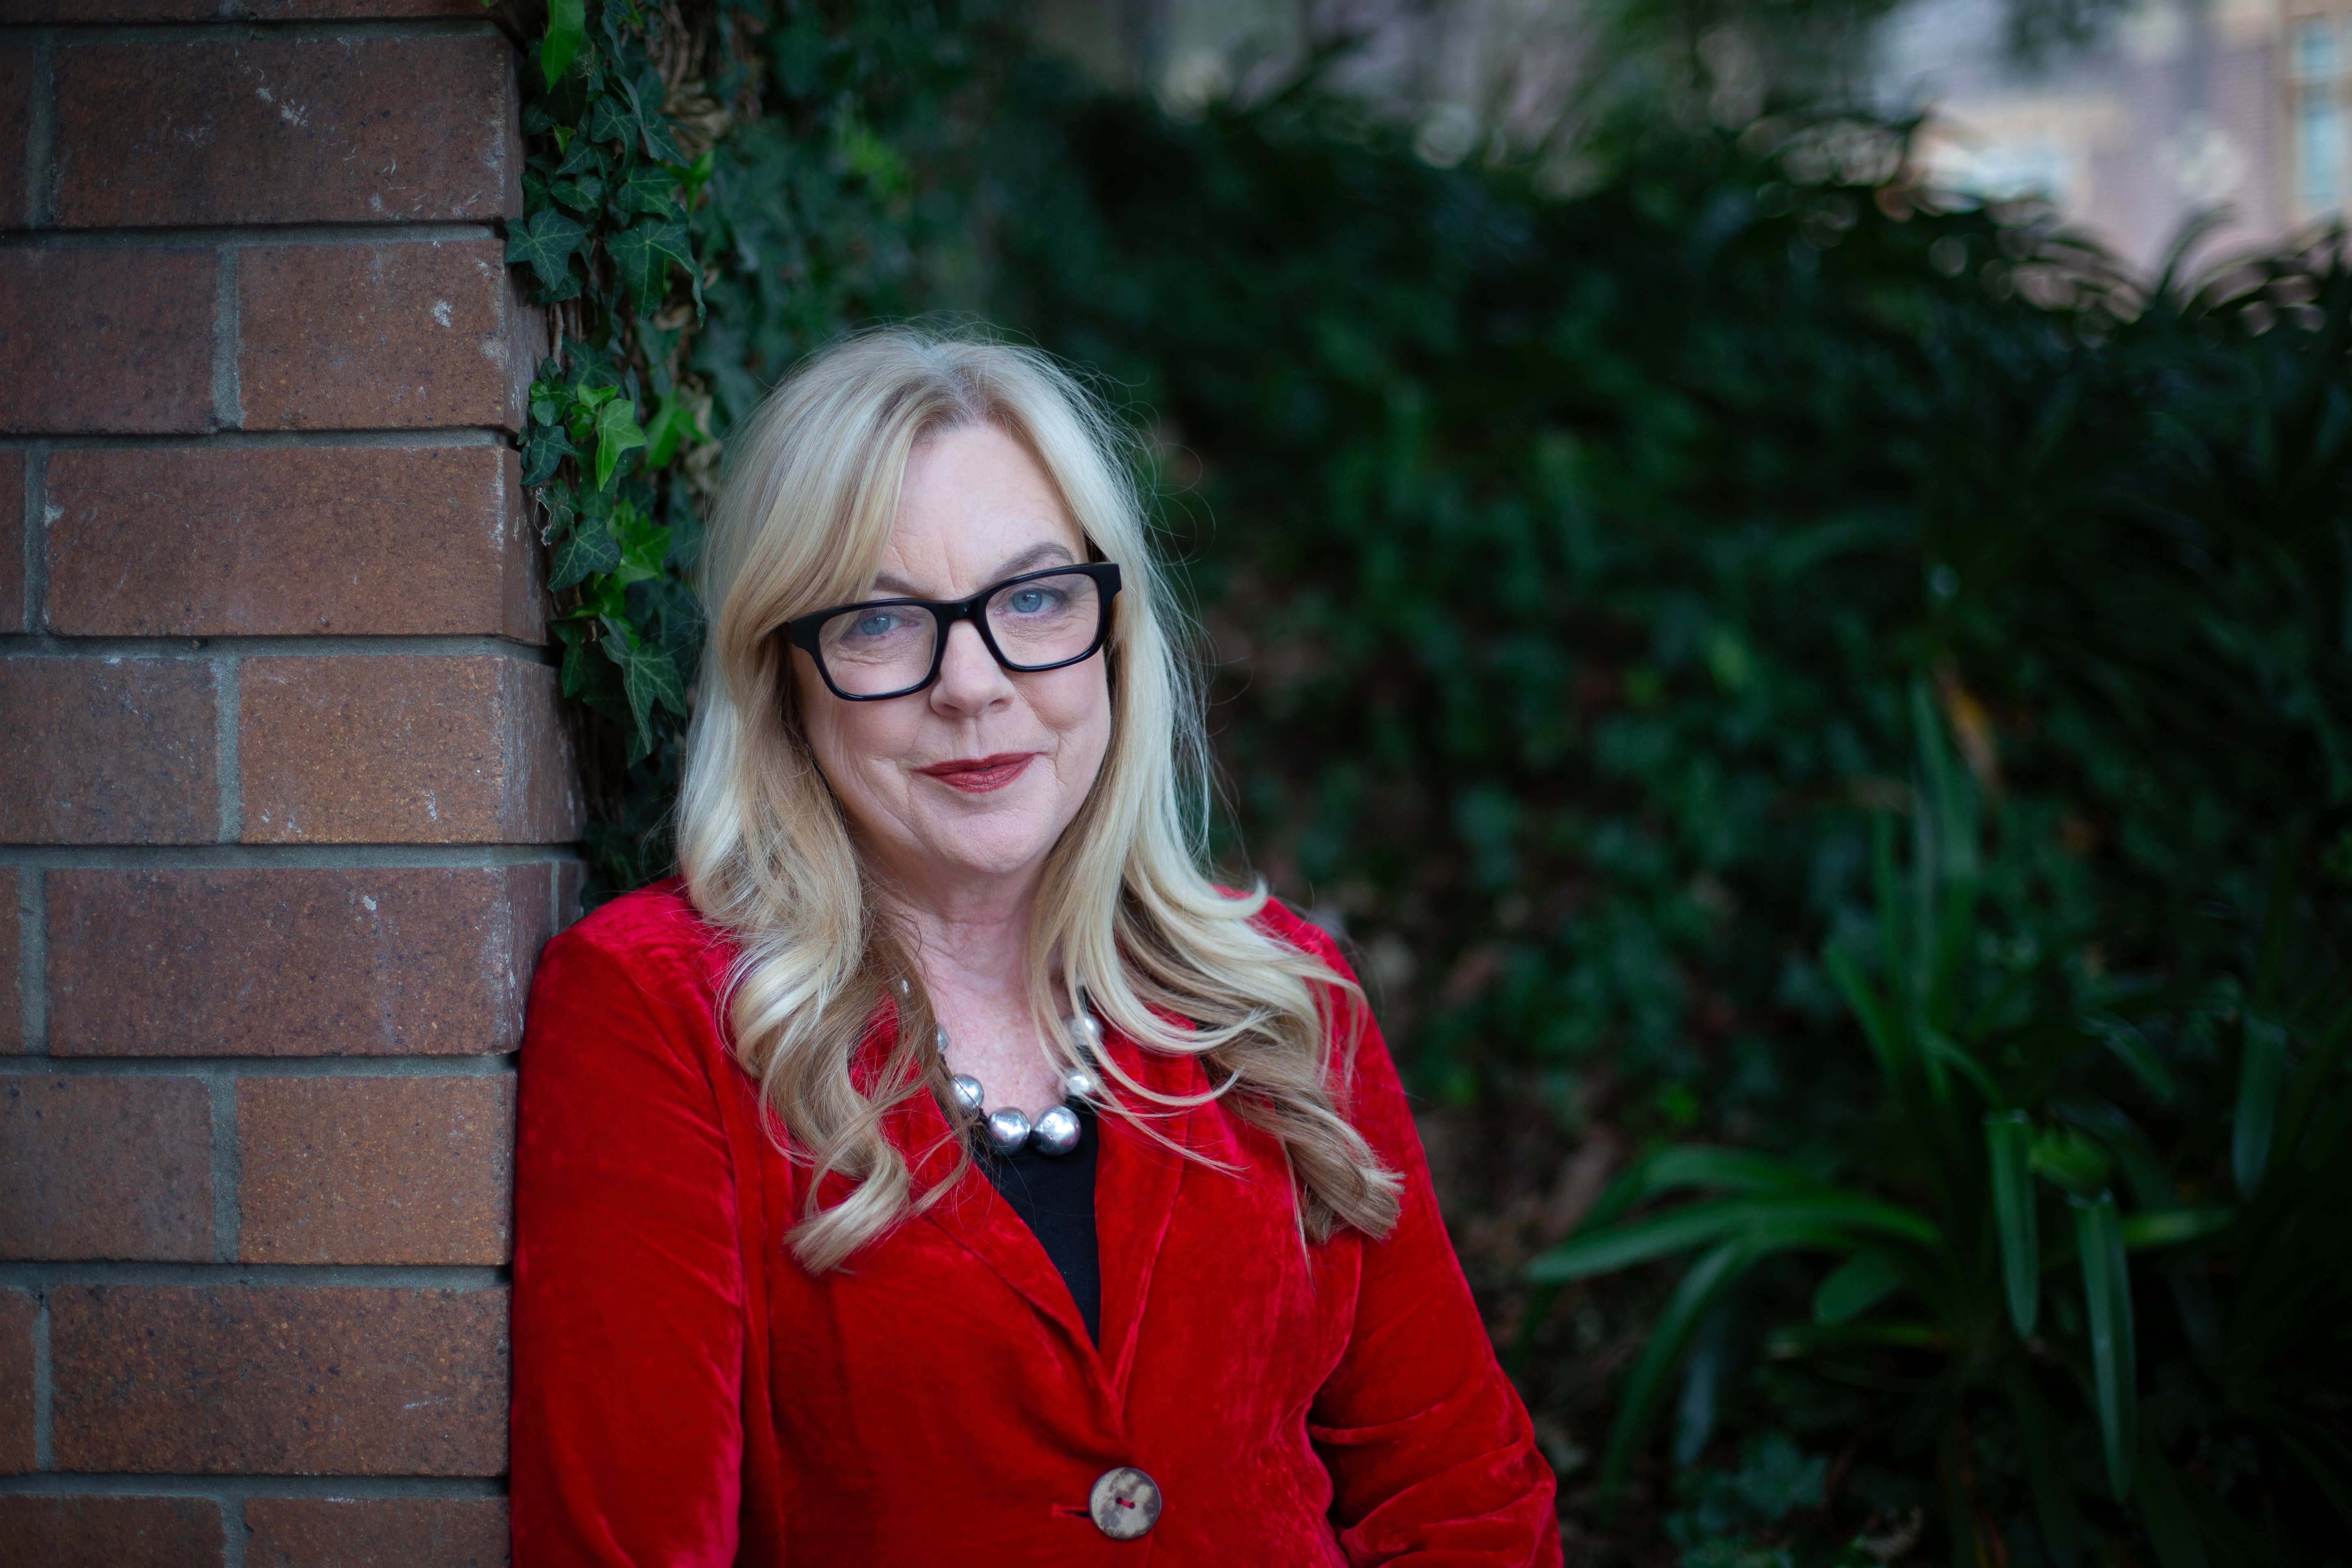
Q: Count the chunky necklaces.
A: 1